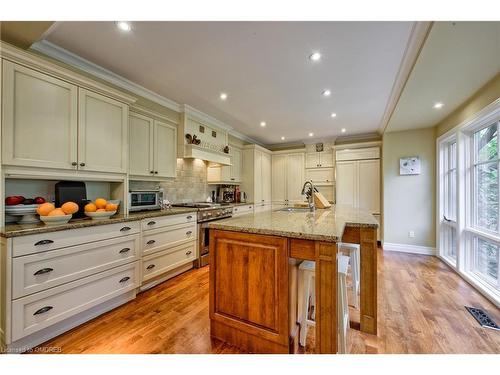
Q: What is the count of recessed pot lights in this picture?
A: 10